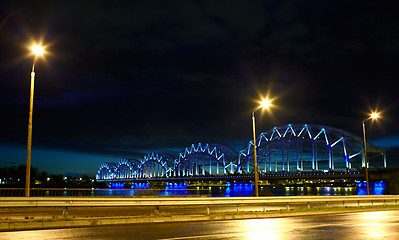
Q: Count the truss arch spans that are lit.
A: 5